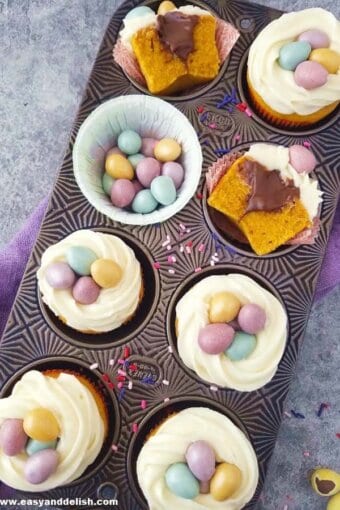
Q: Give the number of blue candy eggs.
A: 11